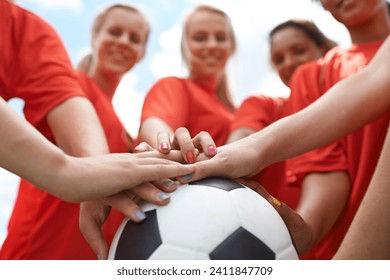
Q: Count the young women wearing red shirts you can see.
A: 5